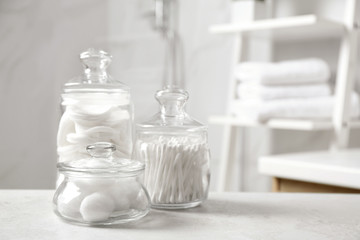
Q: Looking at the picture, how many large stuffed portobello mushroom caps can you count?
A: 0